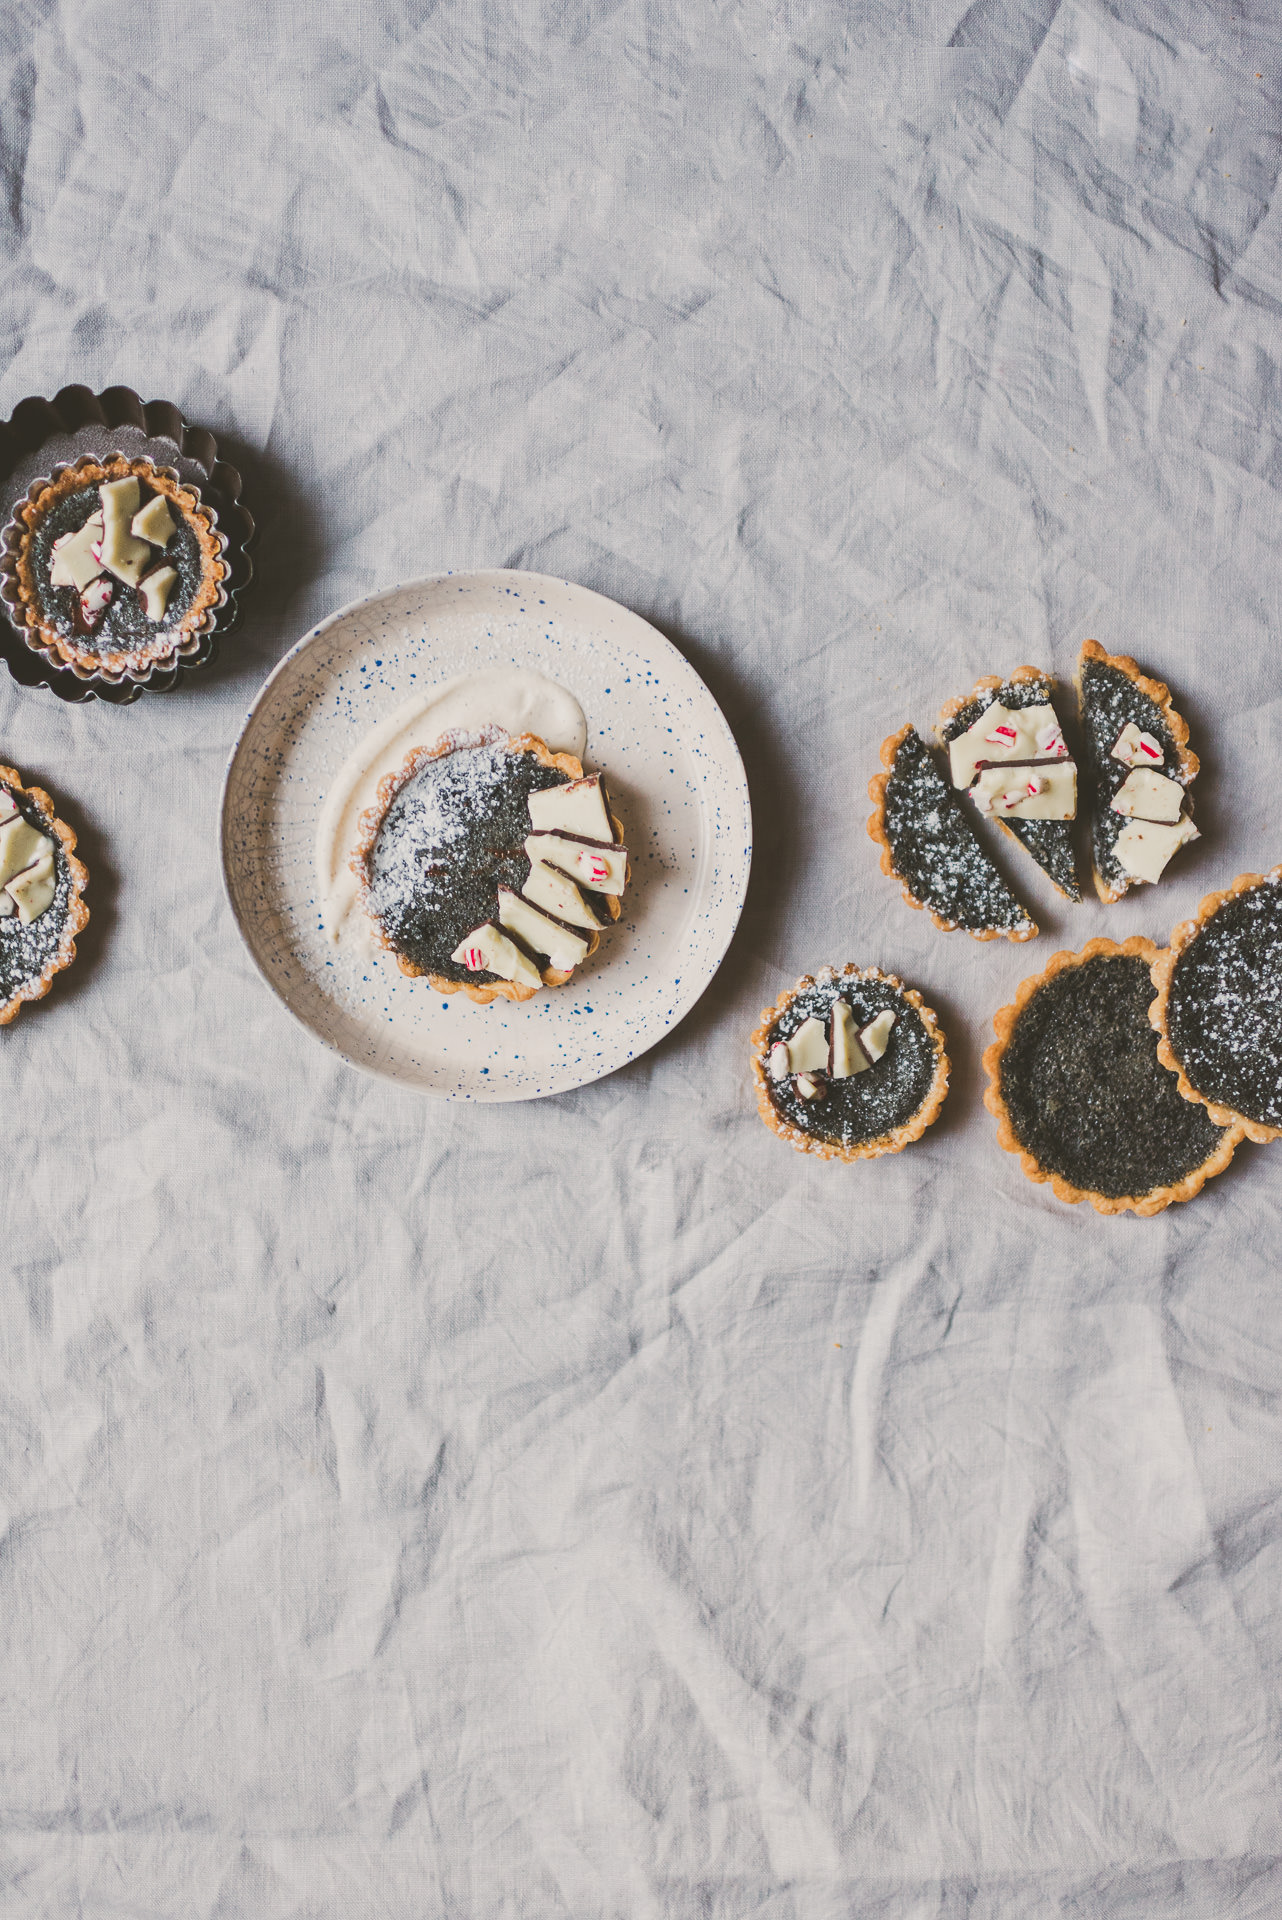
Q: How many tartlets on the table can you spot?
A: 7